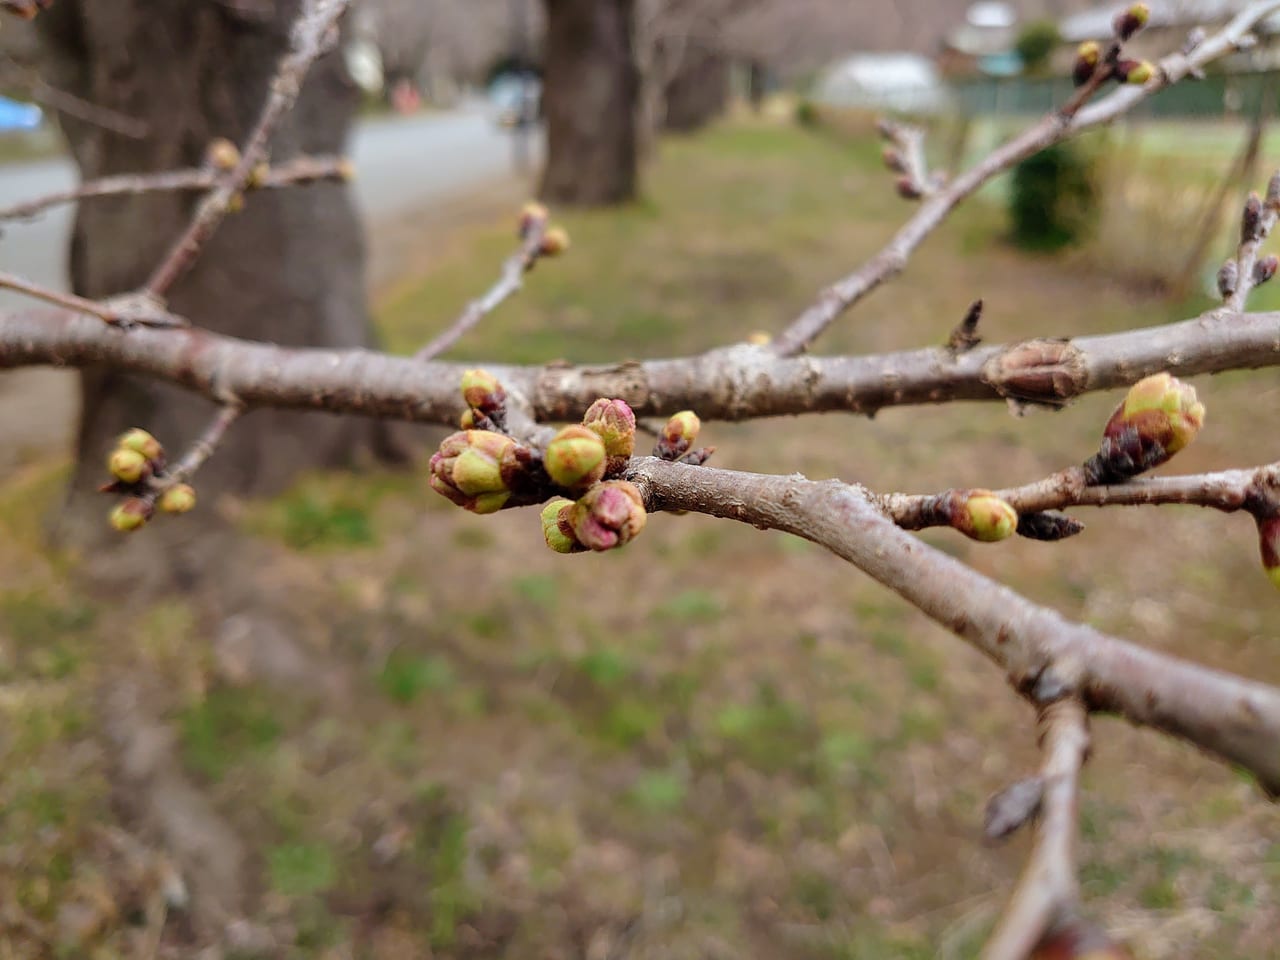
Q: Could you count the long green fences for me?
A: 1